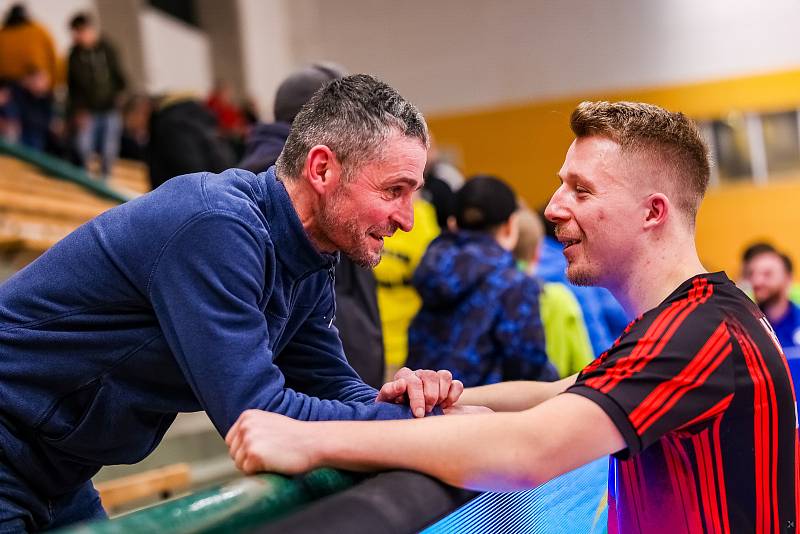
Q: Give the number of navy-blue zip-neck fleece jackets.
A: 1